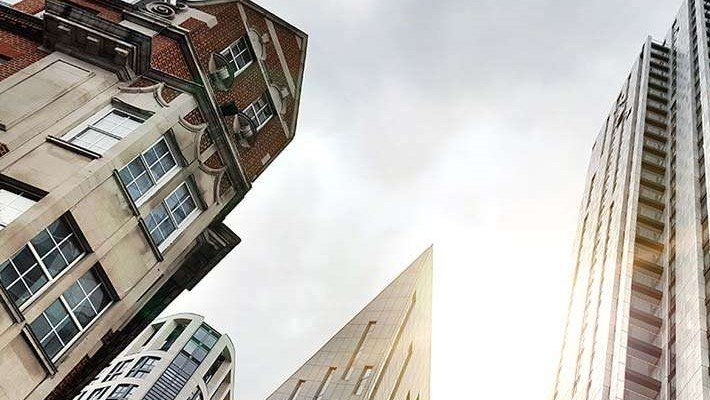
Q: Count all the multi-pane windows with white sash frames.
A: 8